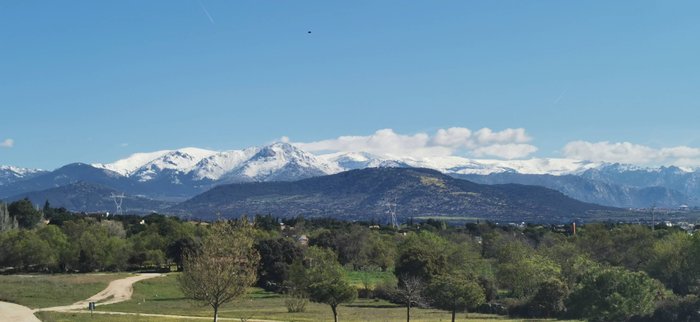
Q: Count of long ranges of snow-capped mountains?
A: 1